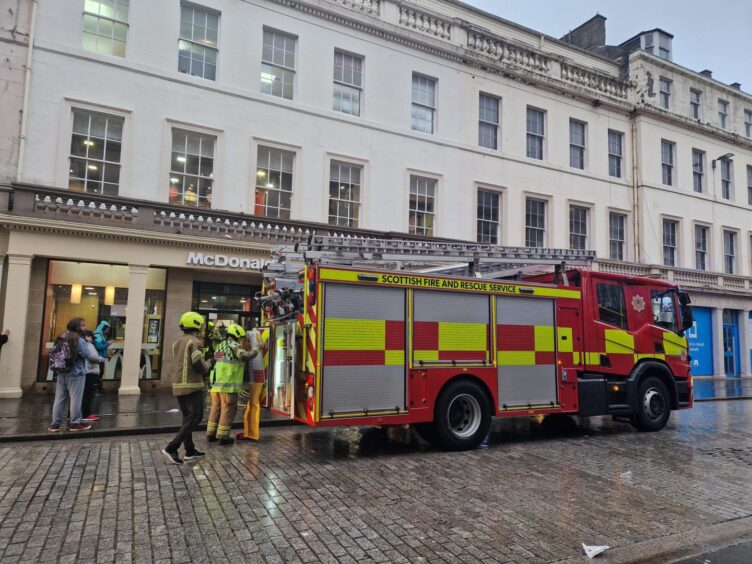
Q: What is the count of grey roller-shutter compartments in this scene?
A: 3